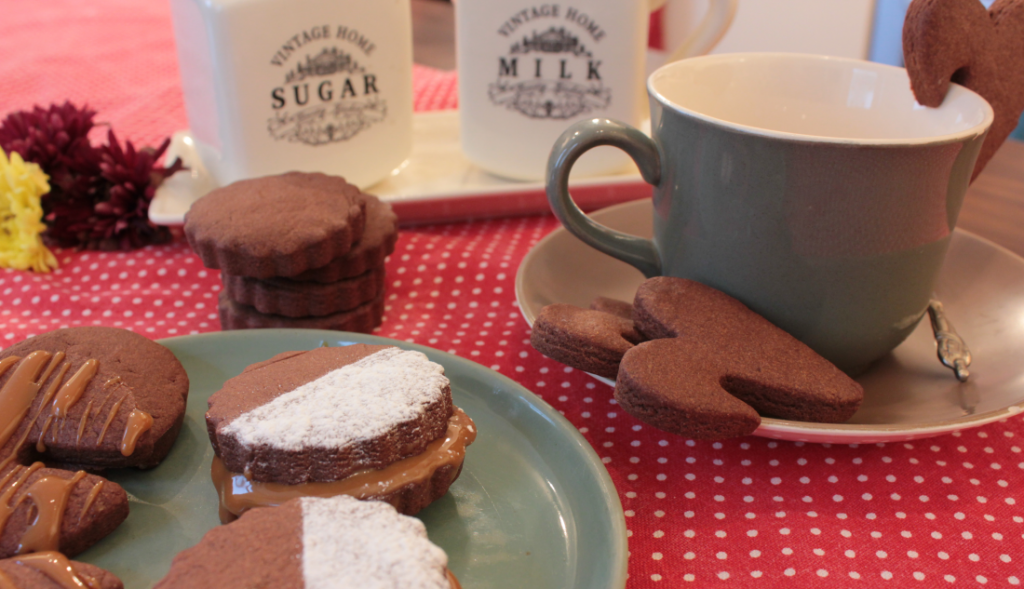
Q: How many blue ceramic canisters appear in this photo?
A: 0